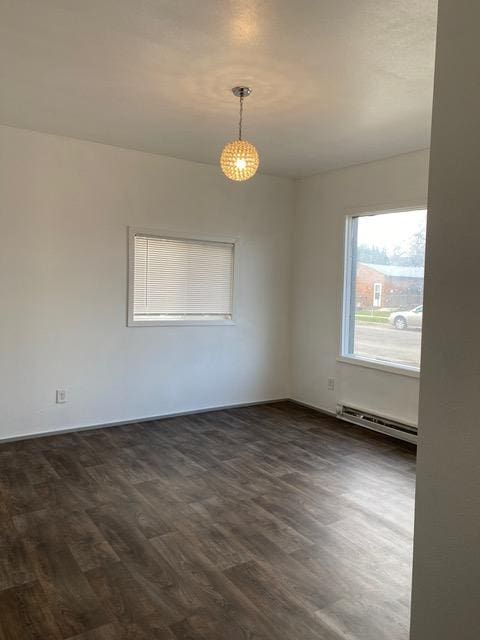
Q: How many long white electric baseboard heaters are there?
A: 1